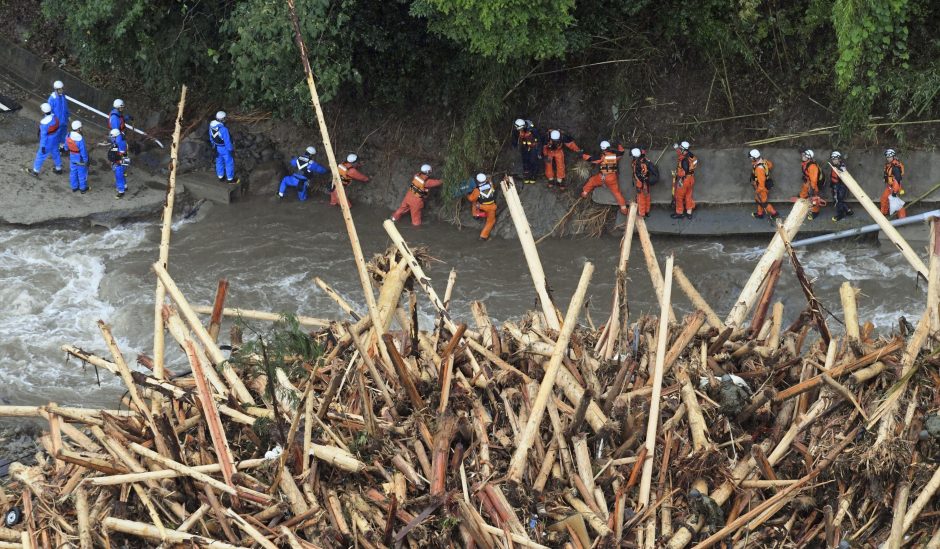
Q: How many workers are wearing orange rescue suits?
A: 10